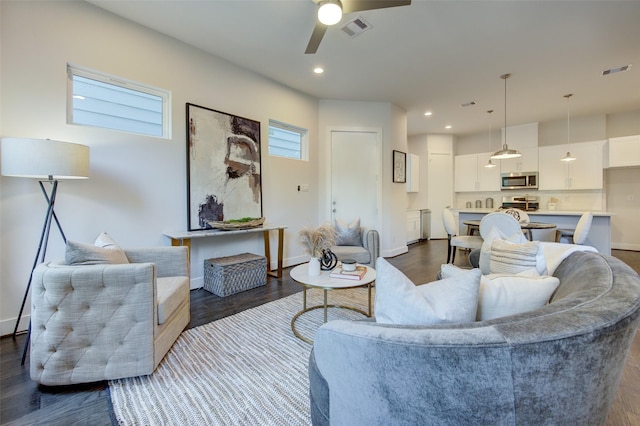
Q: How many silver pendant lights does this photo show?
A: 3